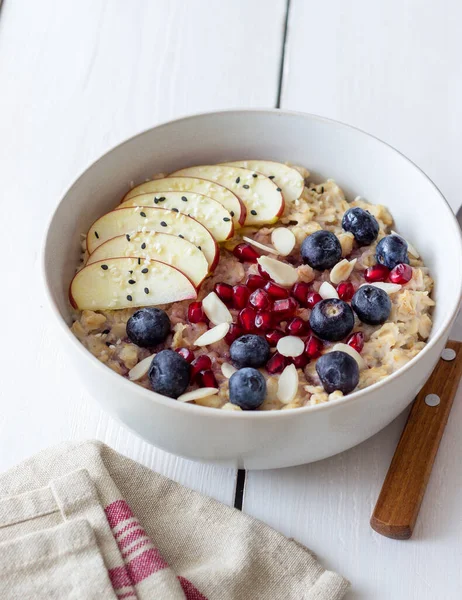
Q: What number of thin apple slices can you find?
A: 7